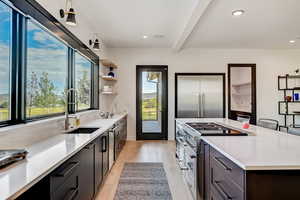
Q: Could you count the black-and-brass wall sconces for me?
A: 2